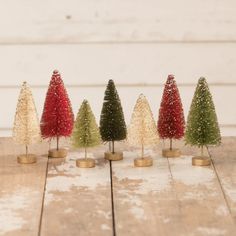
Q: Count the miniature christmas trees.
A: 7